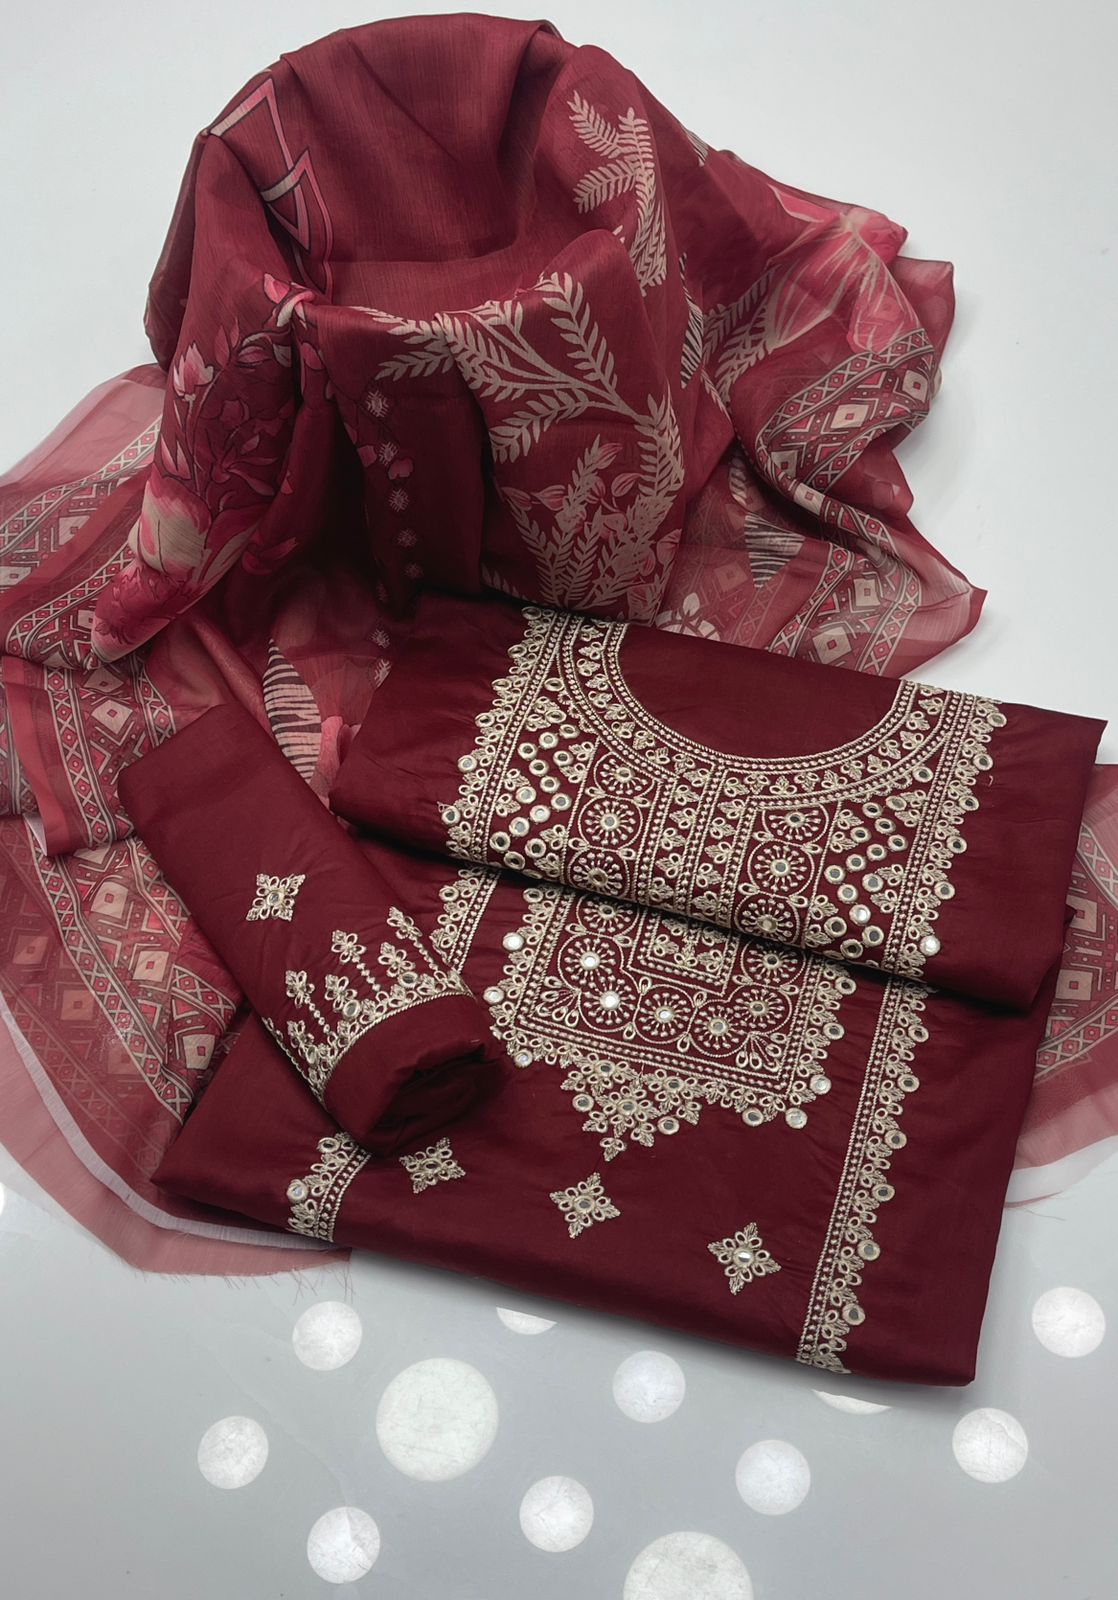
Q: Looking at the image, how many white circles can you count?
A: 12